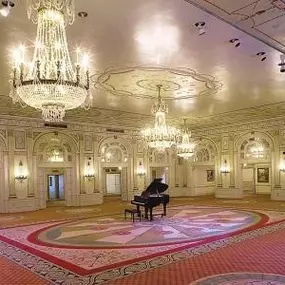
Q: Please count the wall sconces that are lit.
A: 5